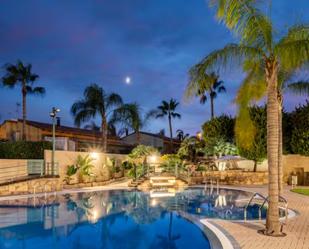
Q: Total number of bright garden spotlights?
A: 2